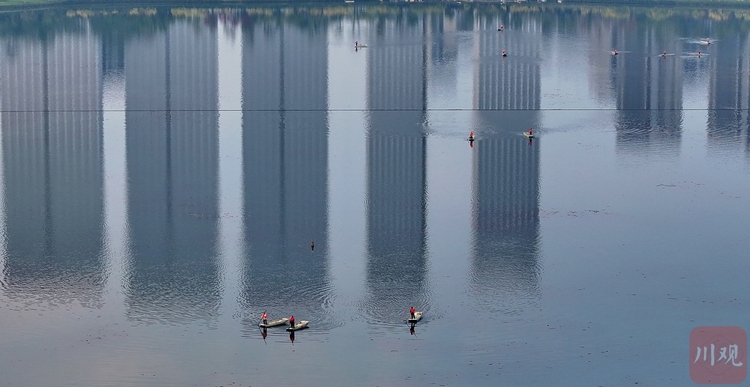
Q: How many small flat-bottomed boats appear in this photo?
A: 12